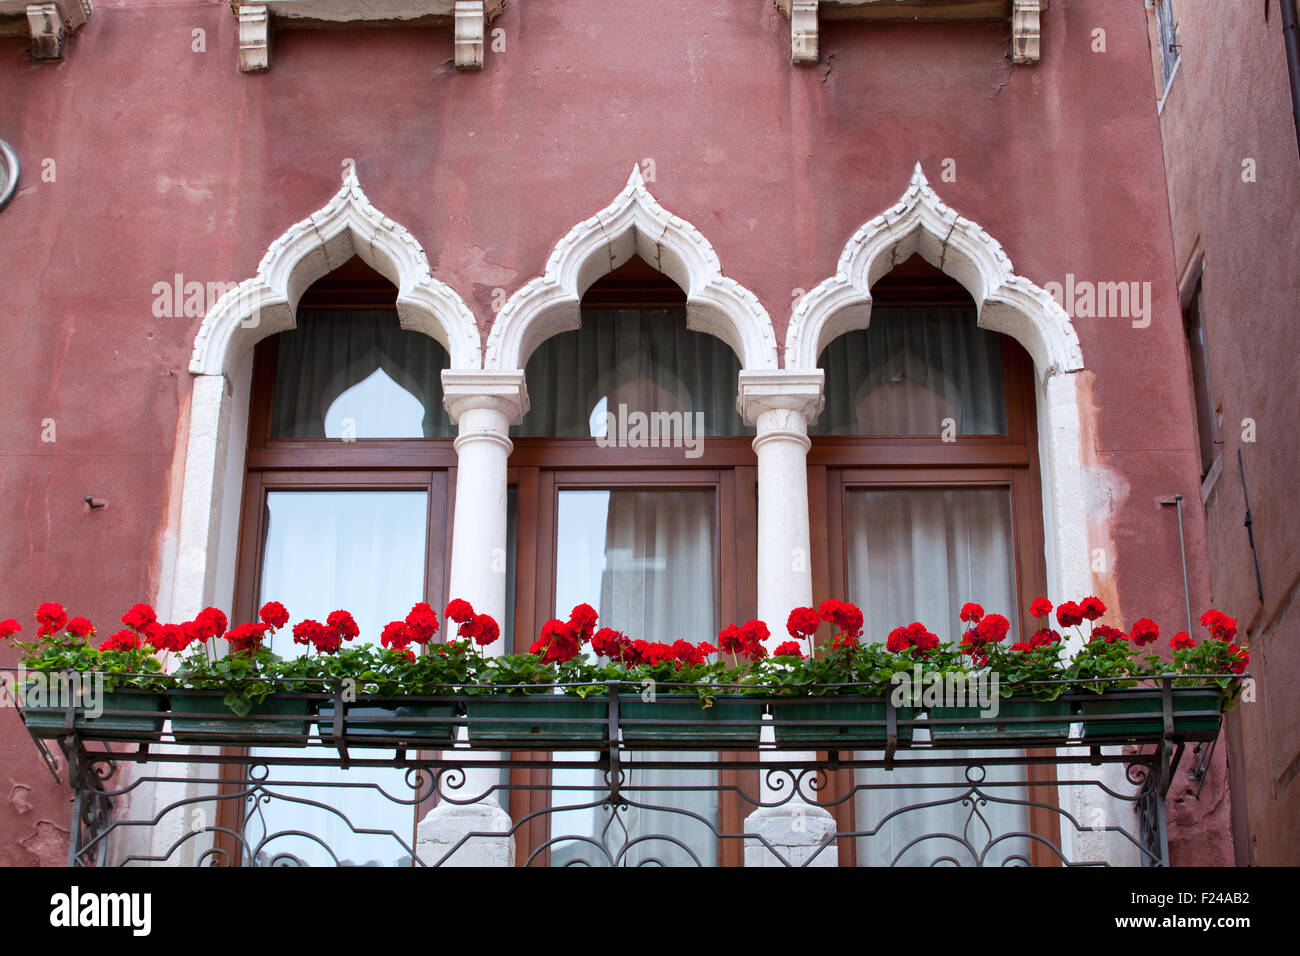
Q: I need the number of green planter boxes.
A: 8